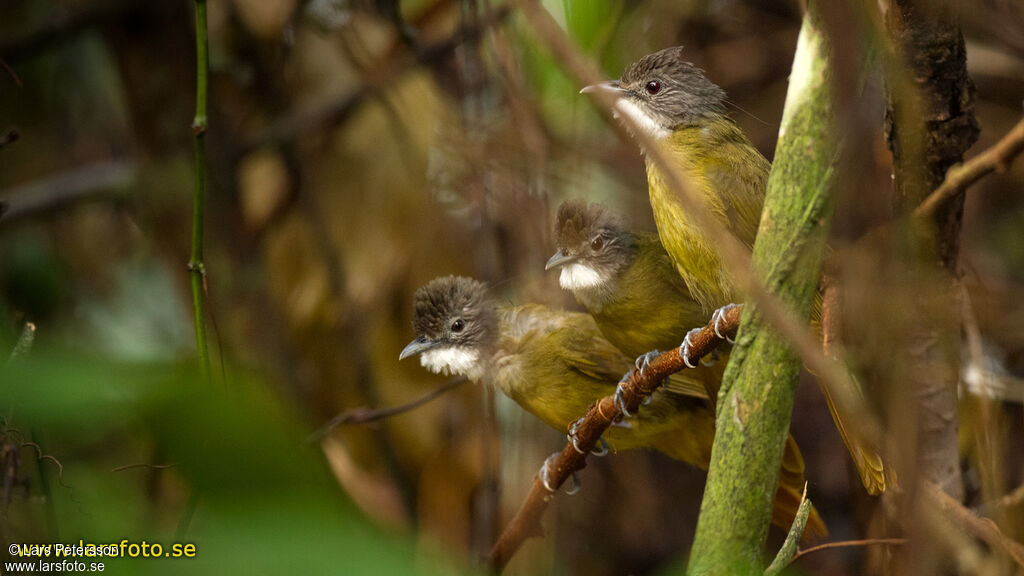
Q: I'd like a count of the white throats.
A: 3